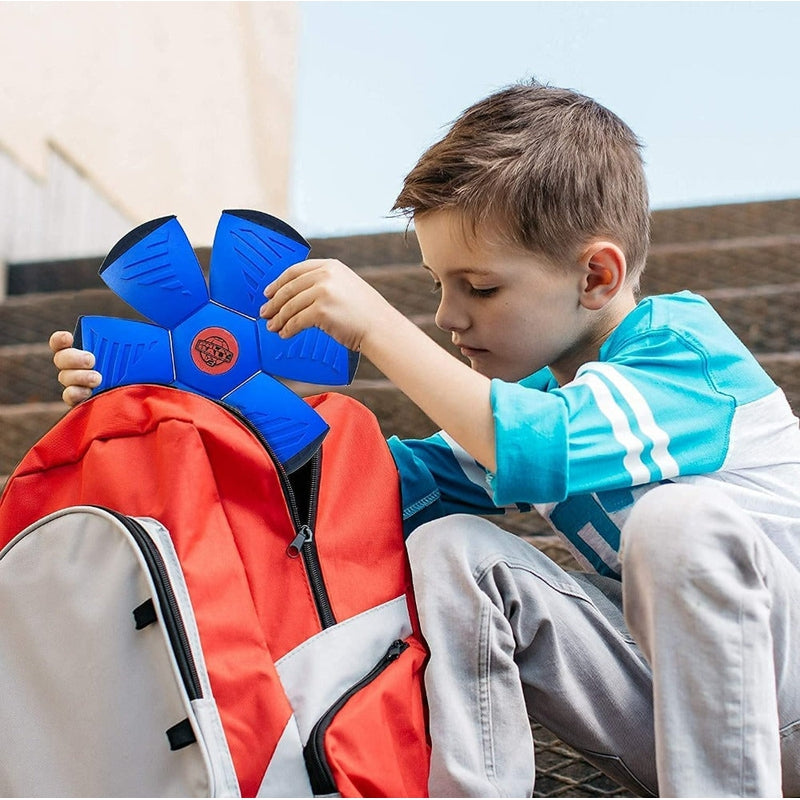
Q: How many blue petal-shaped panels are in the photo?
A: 5